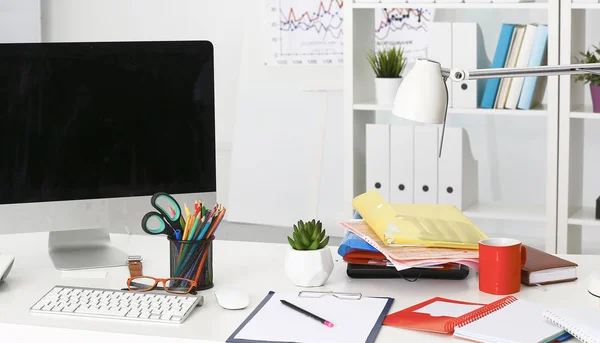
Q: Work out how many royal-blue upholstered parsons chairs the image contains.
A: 0